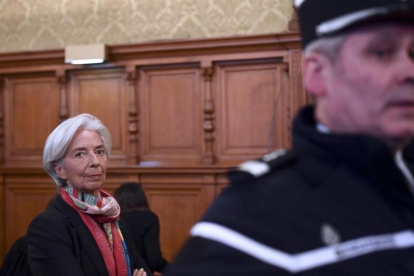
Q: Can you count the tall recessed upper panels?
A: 4